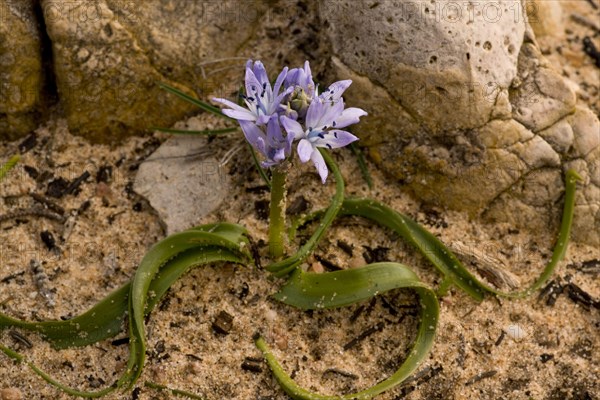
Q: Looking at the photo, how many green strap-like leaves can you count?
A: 5